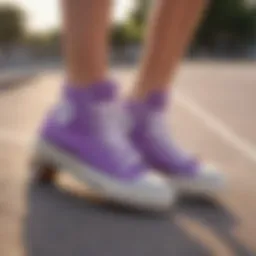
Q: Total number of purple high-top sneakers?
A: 2